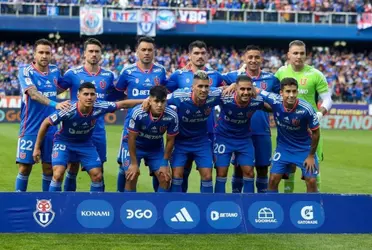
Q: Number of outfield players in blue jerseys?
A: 10